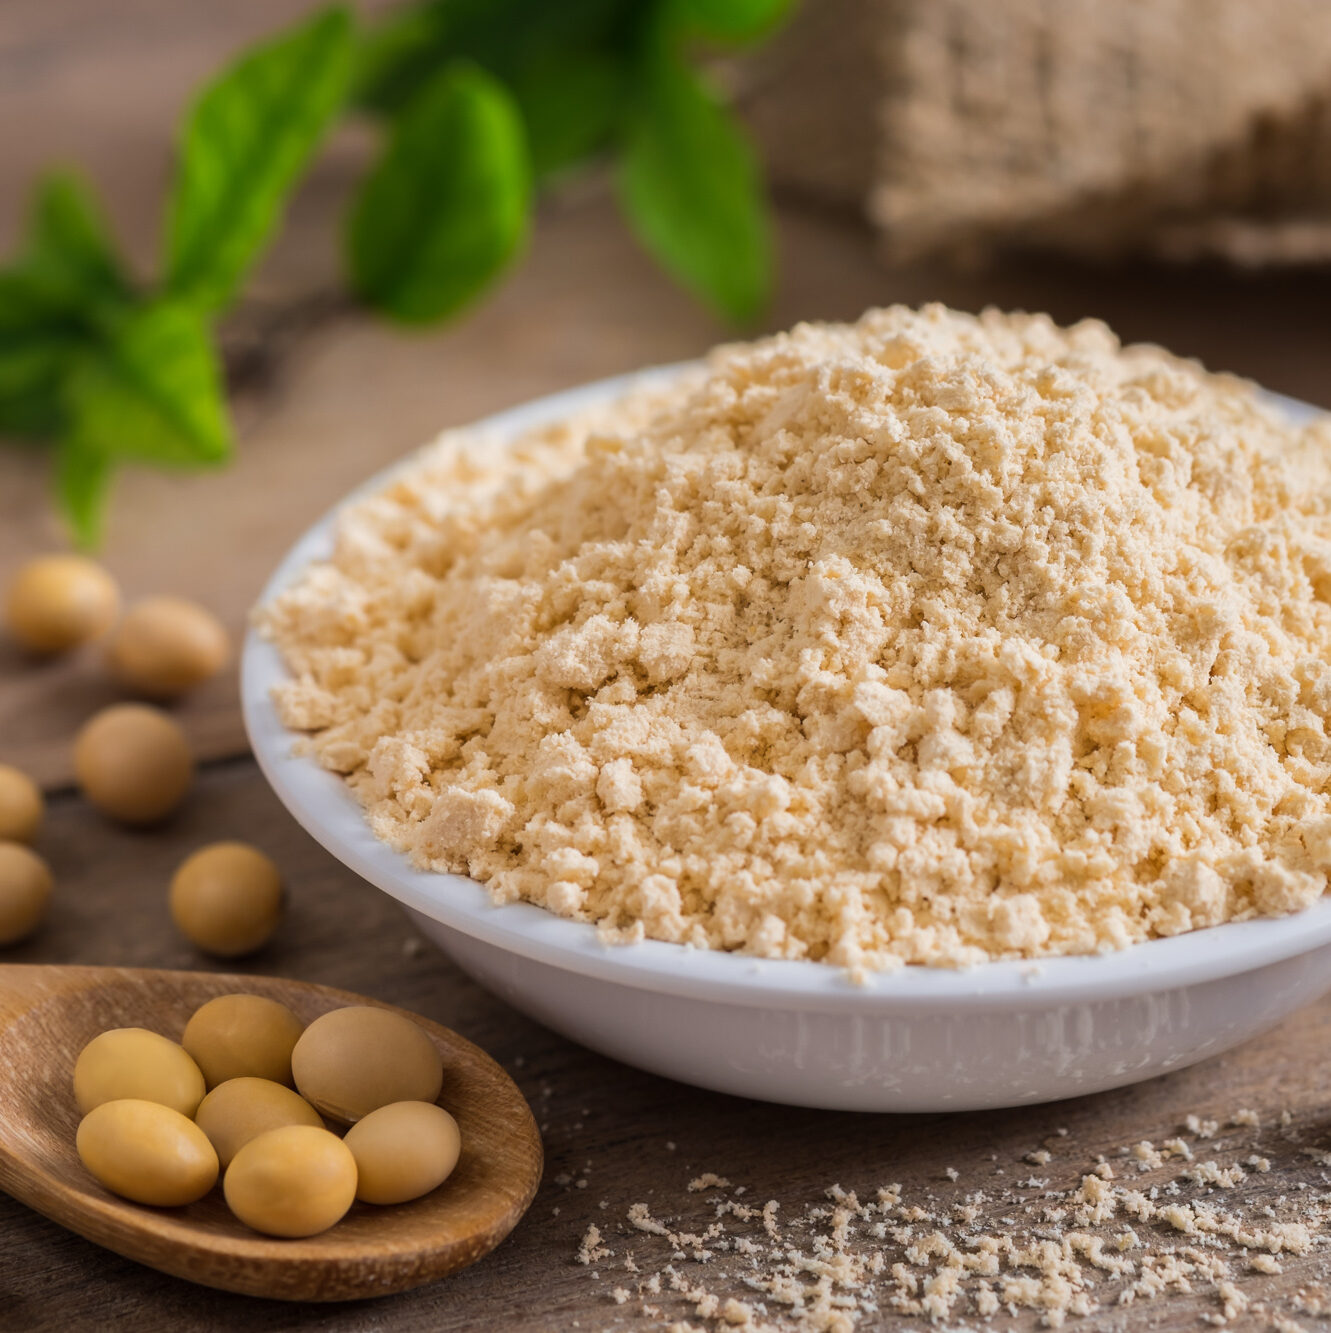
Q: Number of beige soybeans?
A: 13